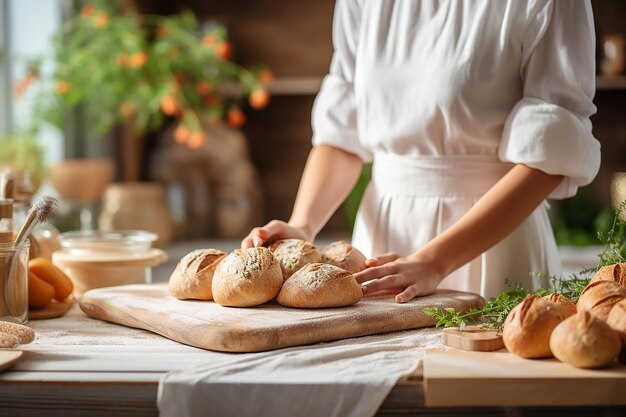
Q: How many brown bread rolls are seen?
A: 11